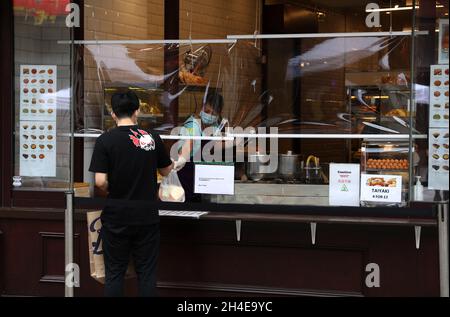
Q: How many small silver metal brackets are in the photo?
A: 3